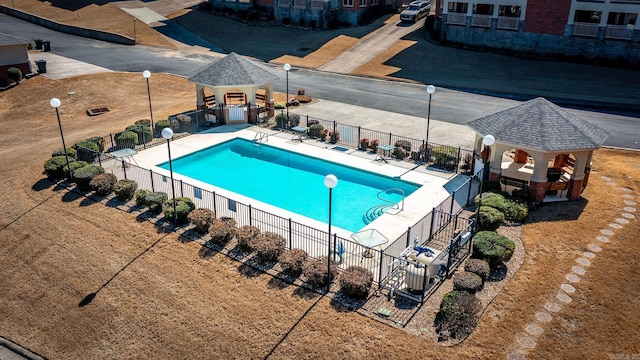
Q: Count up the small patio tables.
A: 4